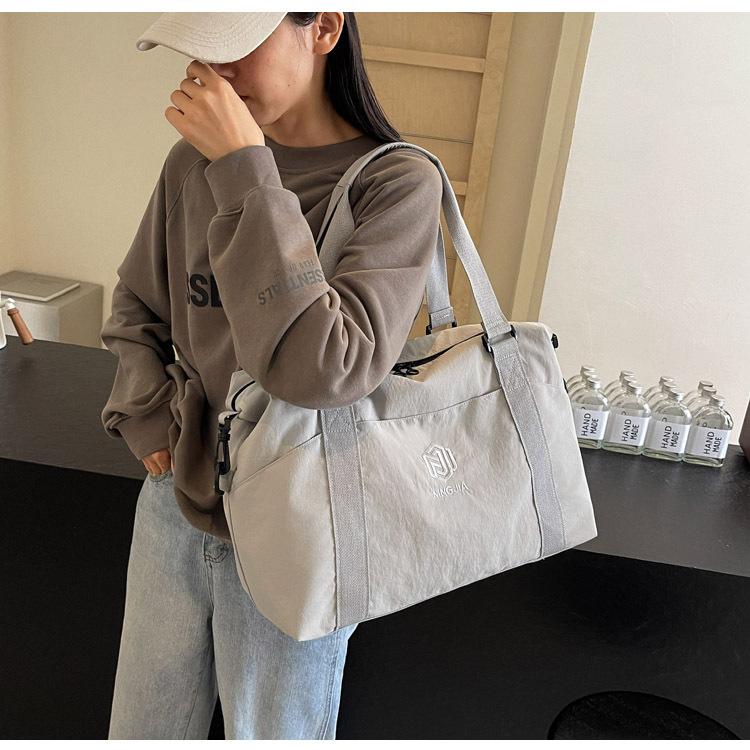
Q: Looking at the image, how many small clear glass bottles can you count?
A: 12